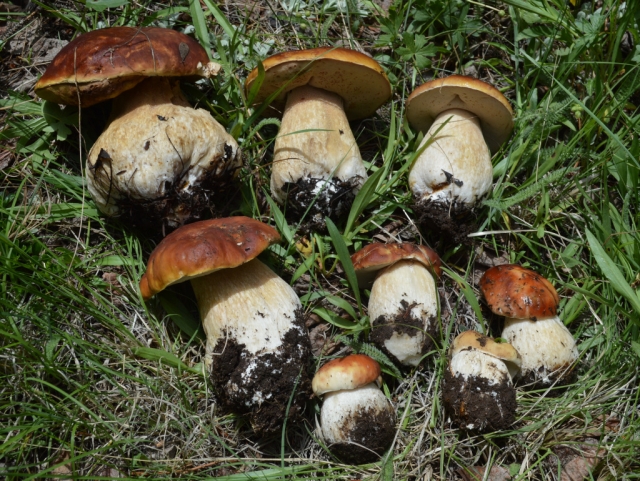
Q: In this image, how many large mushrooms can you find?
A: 4